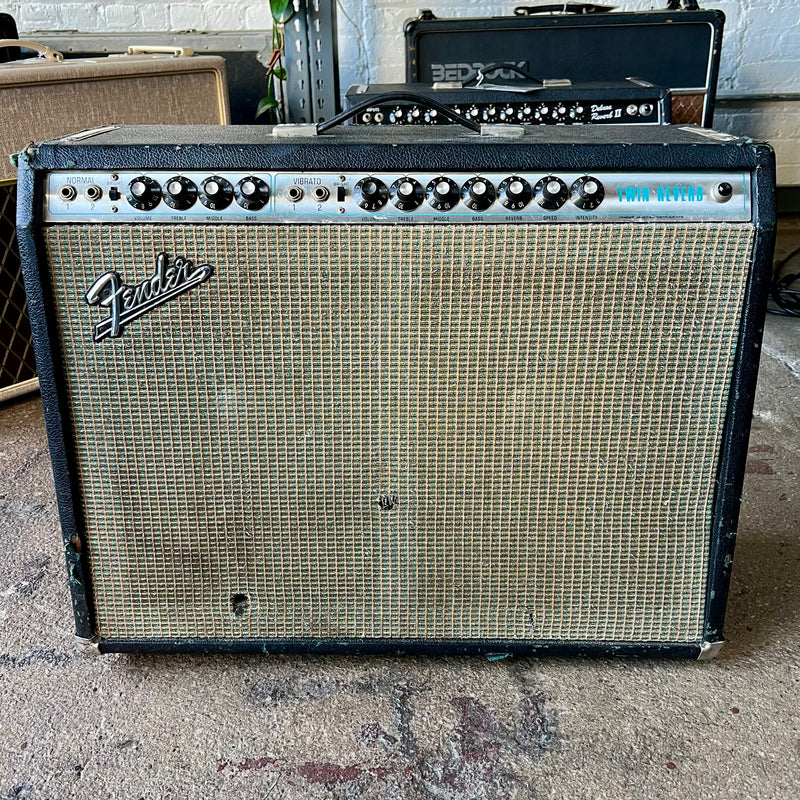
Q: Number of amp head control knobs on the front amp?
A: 11